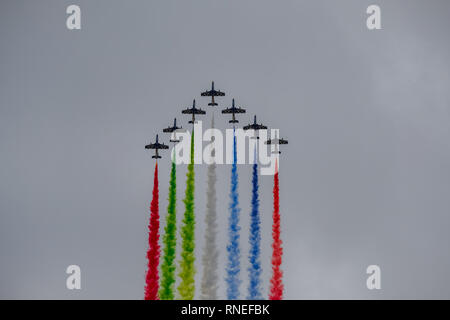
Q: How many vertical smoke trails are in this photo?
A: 7